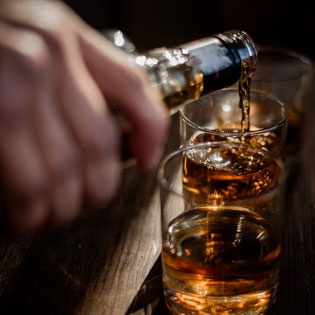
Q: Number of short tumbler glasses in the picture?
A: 3